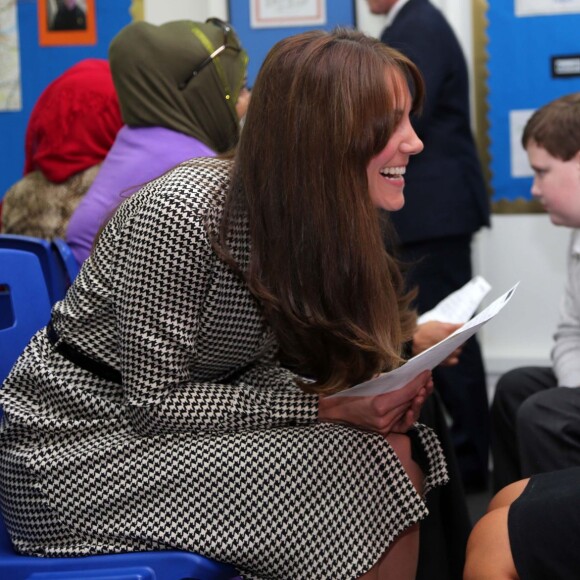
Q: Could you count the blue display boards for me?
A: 3